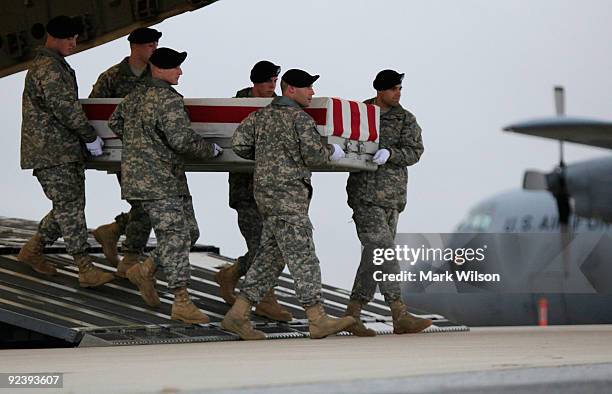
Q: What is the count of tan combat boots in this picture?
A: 12